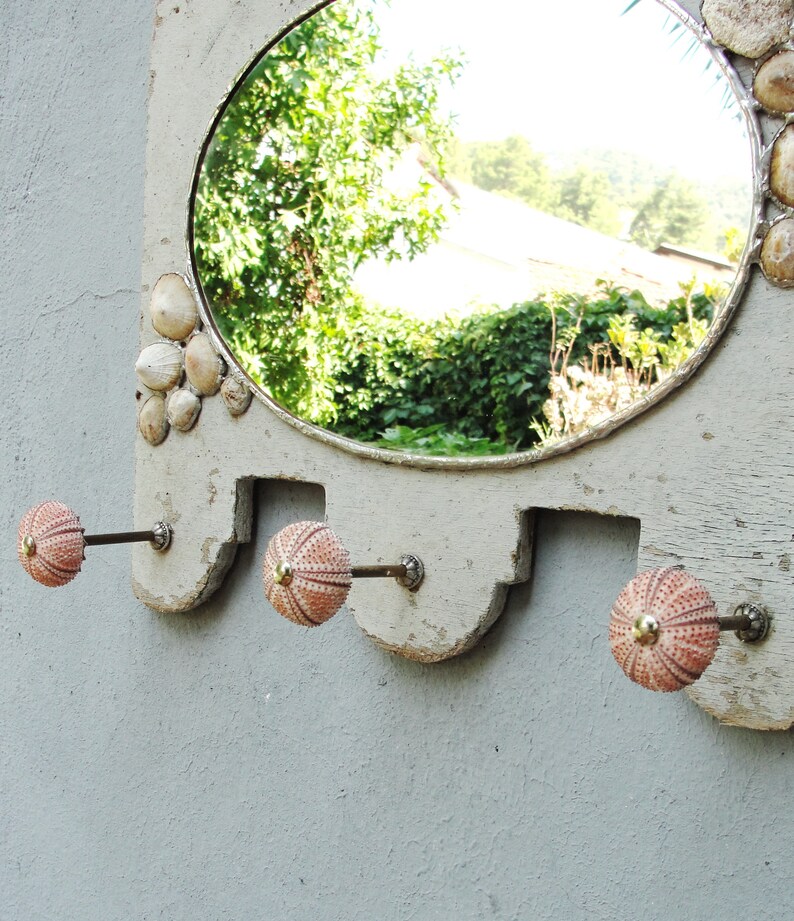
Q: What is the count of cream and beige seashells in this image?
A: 10